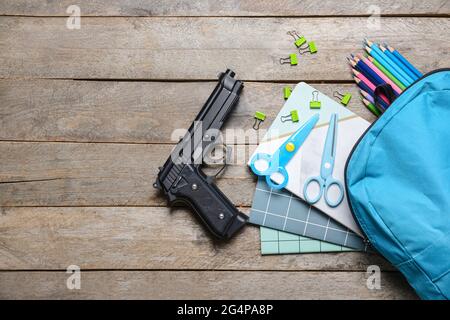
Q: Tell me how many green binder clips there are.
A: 8